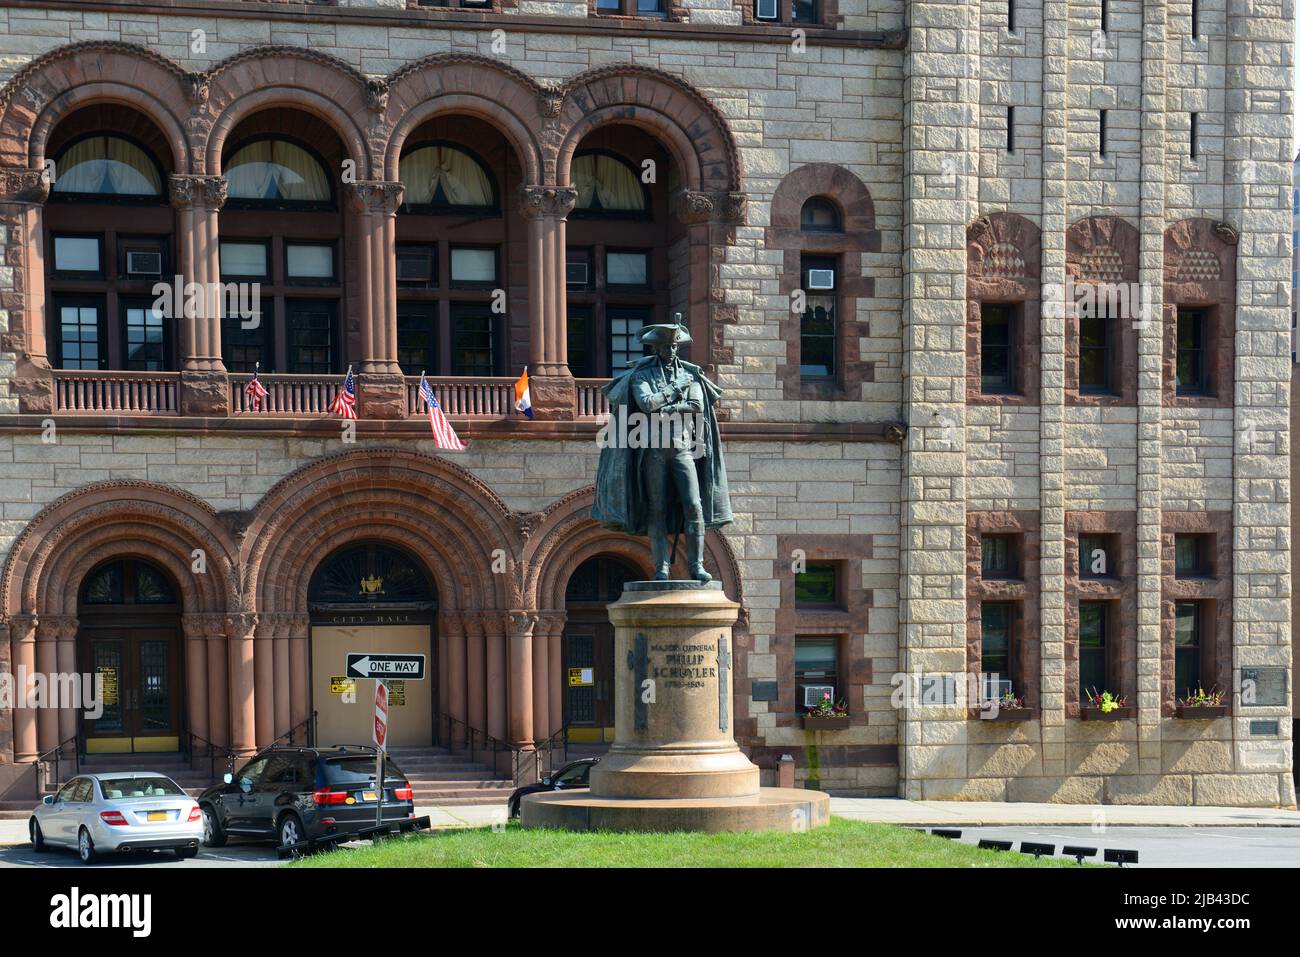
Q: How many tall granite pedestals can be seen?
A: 1